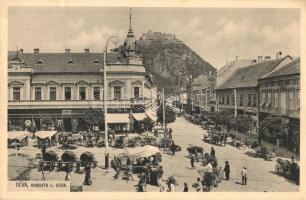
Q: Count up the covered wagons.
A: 3